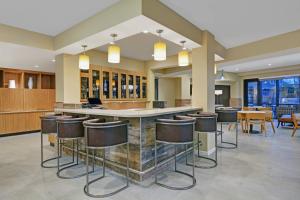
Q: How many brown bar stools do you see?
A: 6